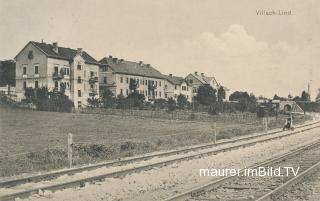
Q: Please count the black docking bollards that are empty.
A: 0